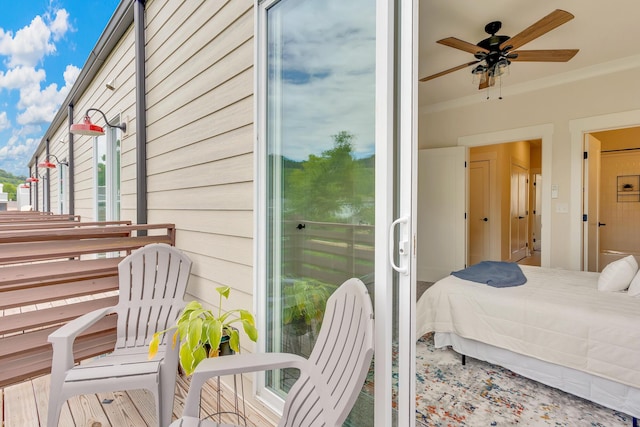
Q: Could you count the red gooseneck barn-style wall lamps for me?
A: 4